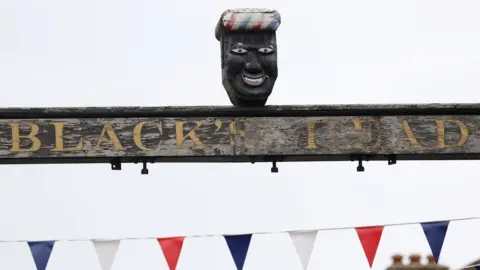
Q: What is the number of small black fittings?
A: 5